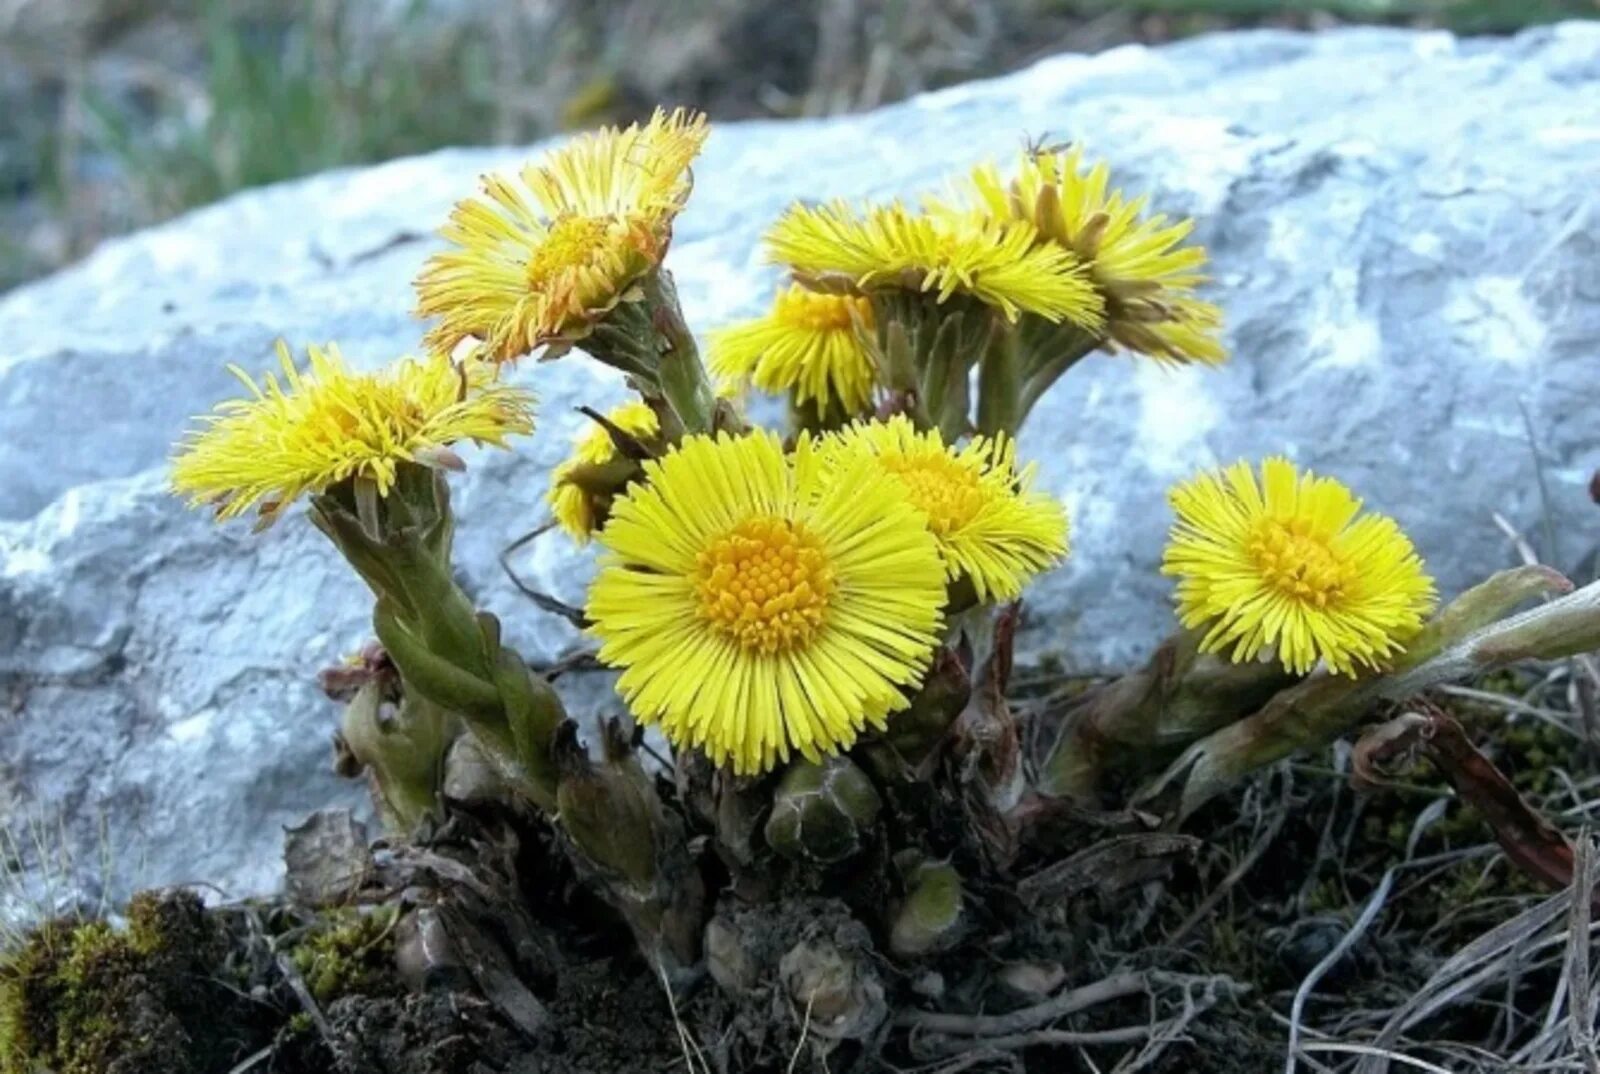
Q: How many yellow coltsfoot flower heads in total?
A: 9